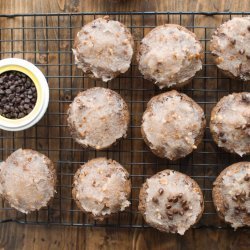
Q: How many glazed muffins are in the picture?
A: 10